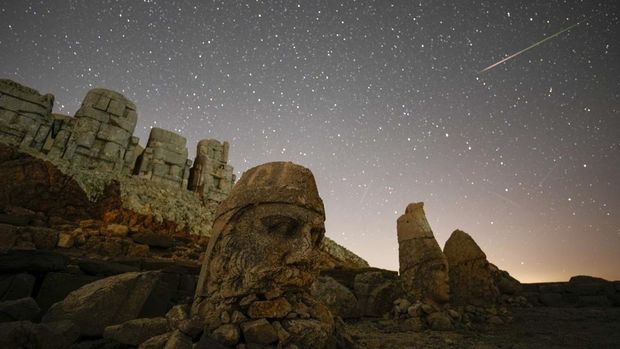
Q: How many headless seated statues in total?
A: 4